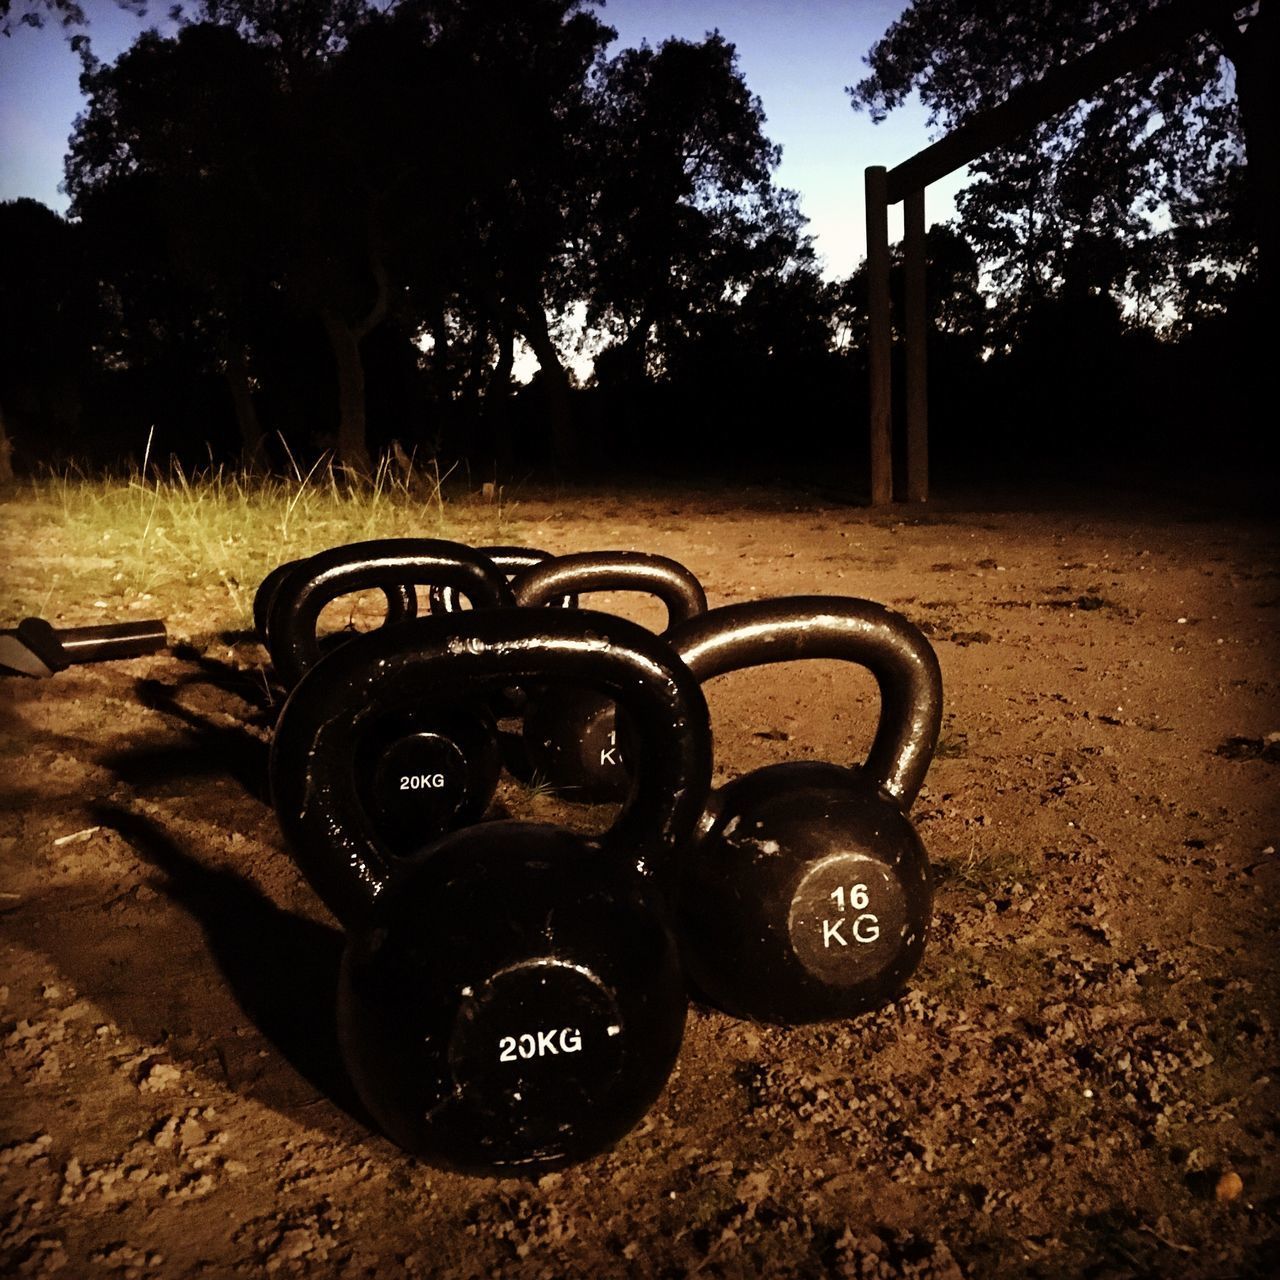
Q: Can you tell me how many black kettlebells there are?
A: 6